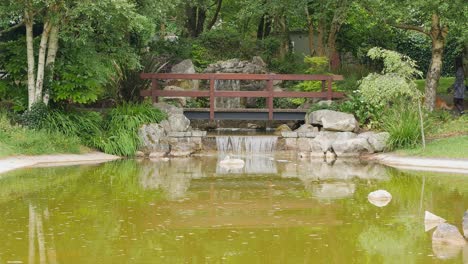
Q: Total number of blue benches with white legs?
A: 0